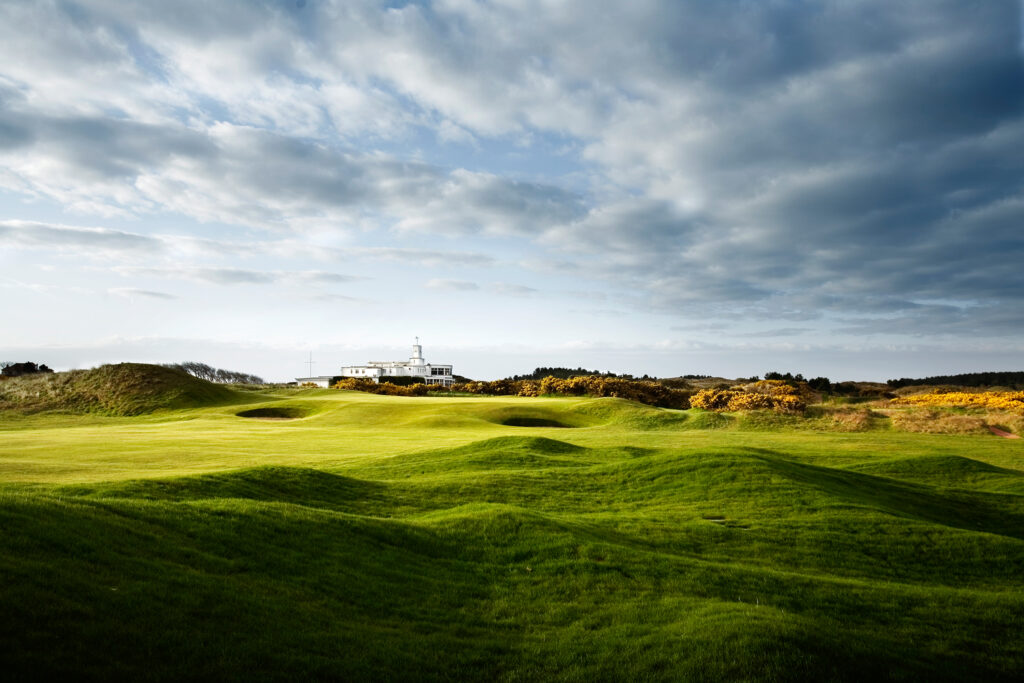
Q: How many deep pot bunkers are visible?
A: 2